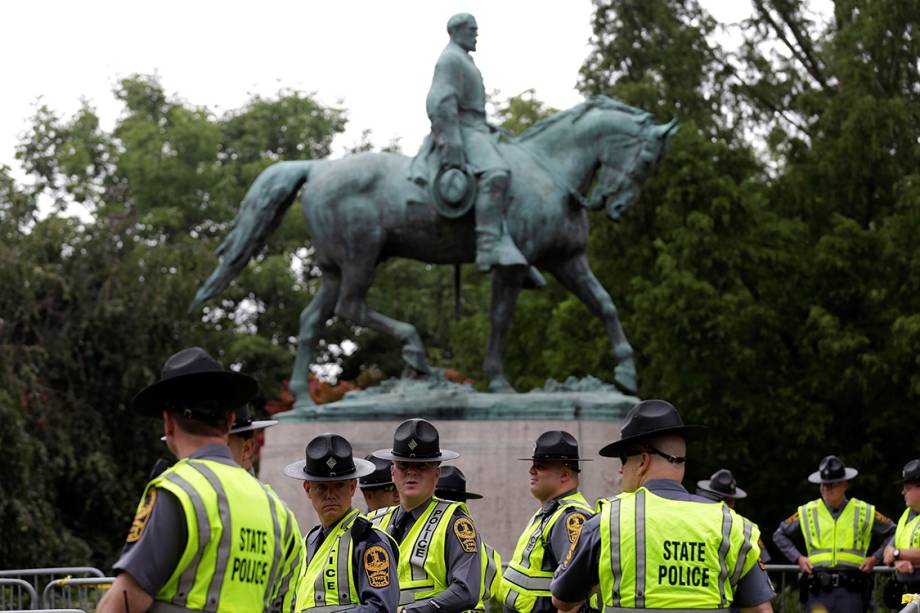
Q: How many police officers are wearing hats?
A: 11